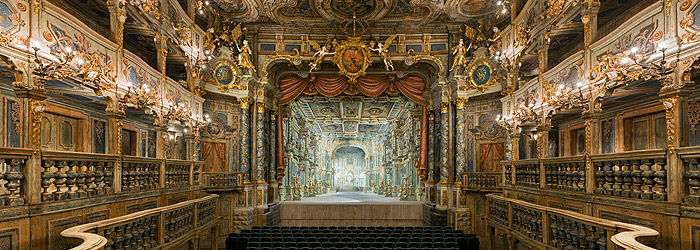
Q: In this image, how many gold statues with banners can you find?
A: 2